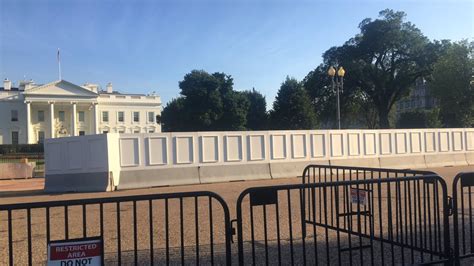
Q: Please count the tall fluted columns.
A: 4